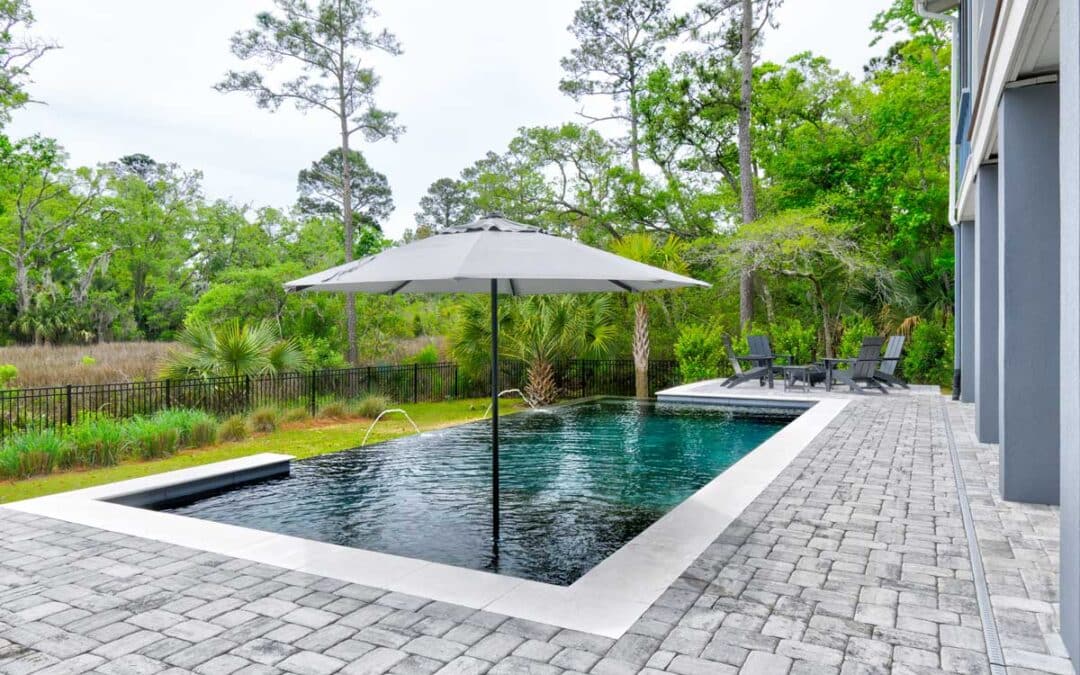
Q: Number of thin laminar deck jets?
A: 2